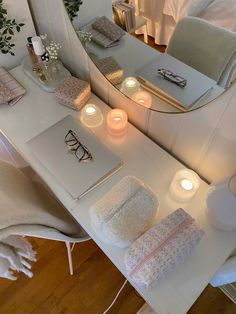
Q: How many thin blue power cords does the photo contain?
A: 0